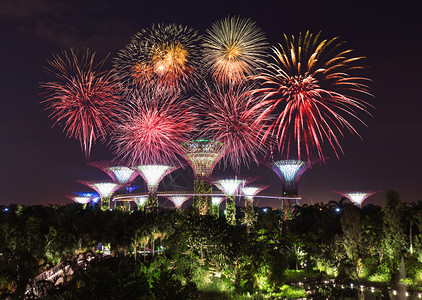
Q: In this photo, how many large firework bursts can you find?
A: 6